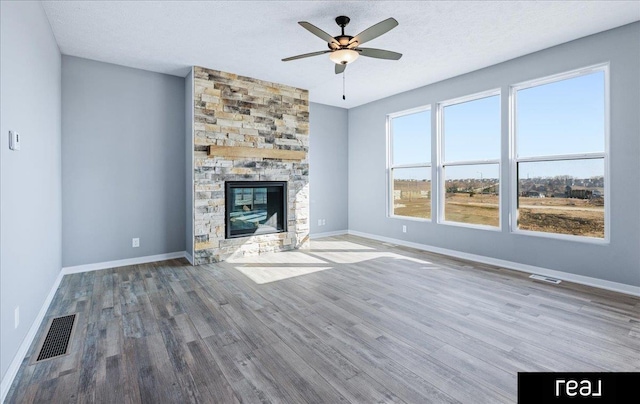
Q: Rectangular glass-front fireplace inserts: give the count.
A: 1